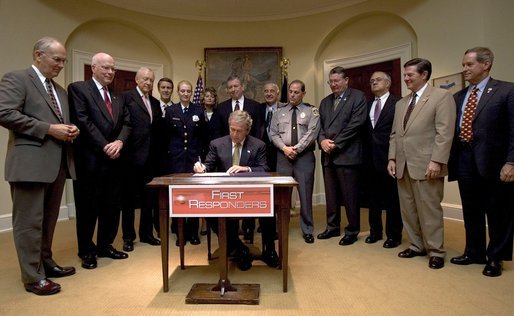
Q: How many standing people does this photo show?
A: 13